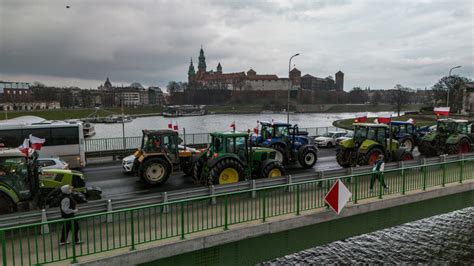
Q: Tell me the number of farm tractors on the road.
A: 7